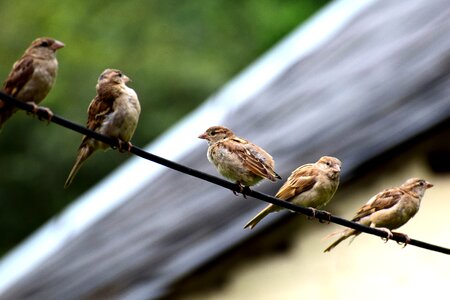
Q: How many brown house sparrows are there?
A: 5